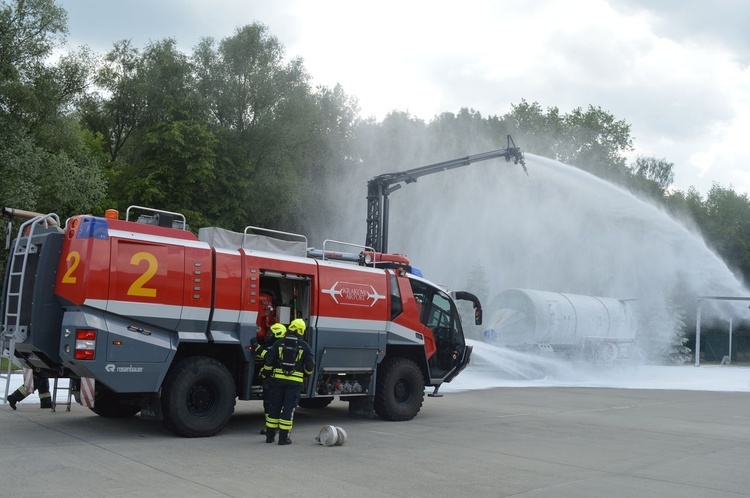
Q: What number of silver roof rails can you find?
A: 3